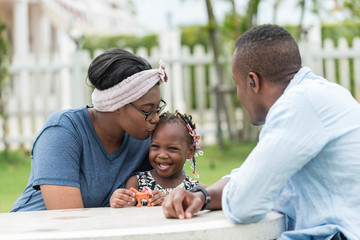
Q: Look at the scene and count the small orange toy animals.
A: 1